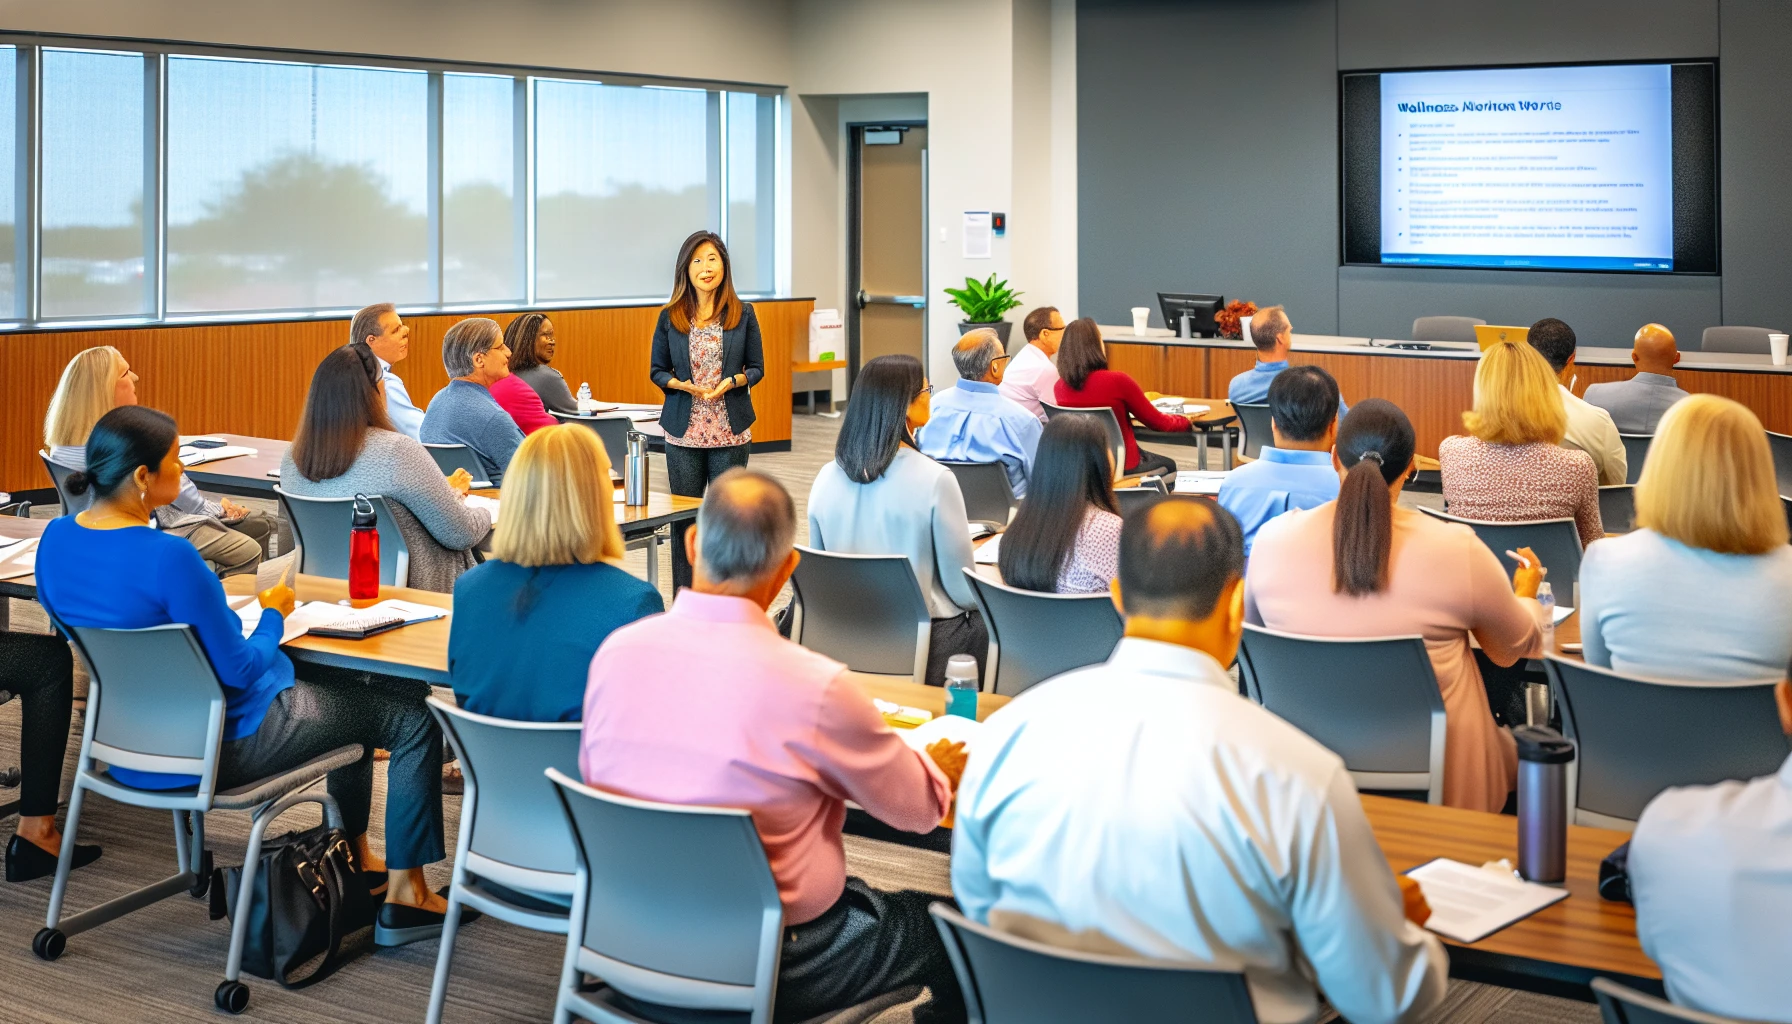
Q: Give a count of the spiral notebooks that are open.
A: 1